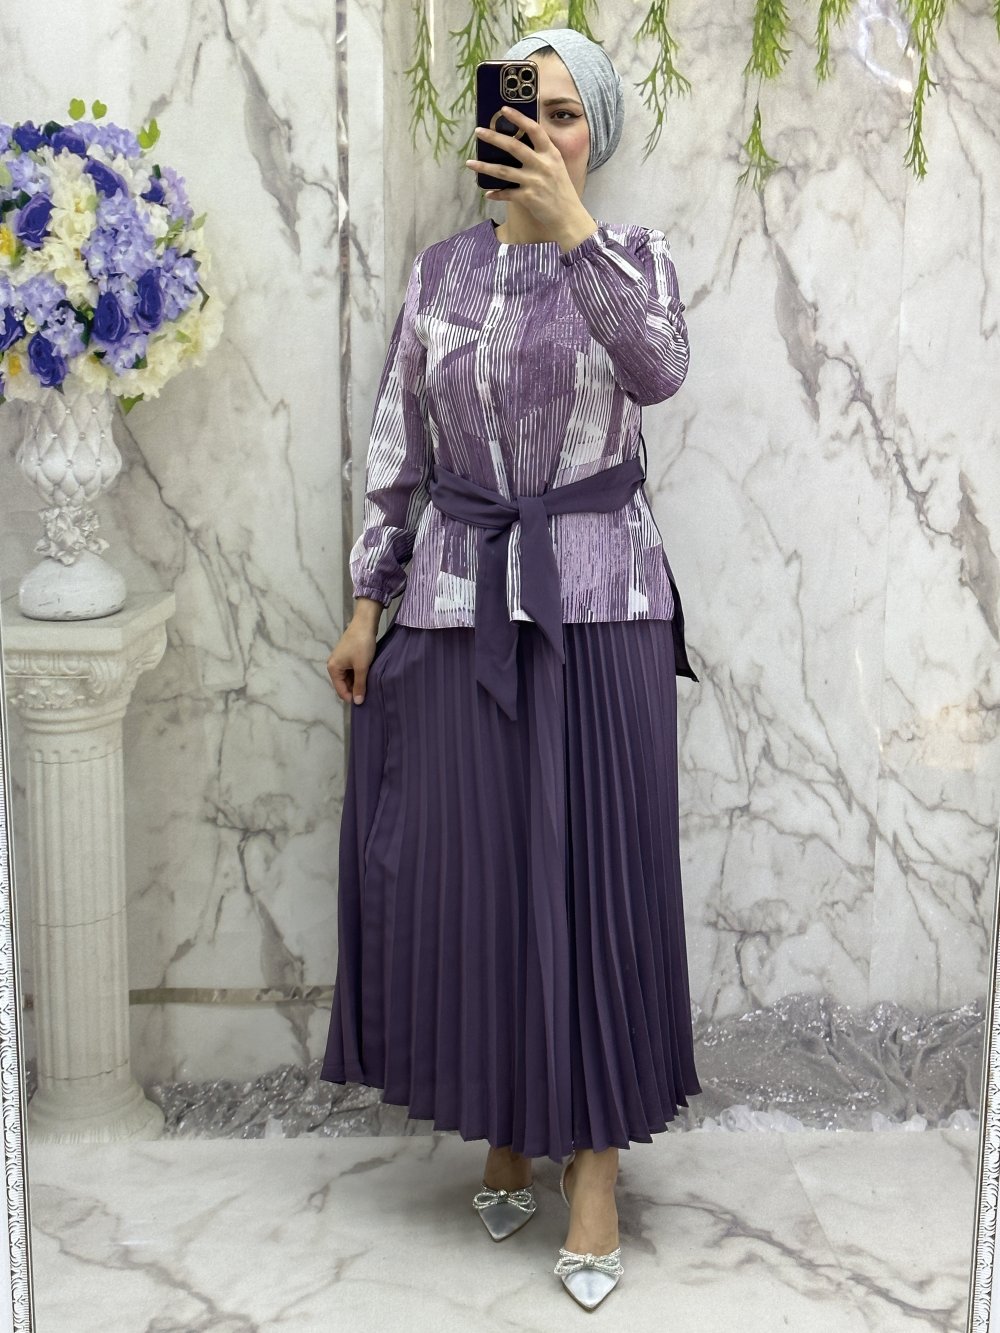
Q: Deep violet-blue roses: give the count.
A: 9